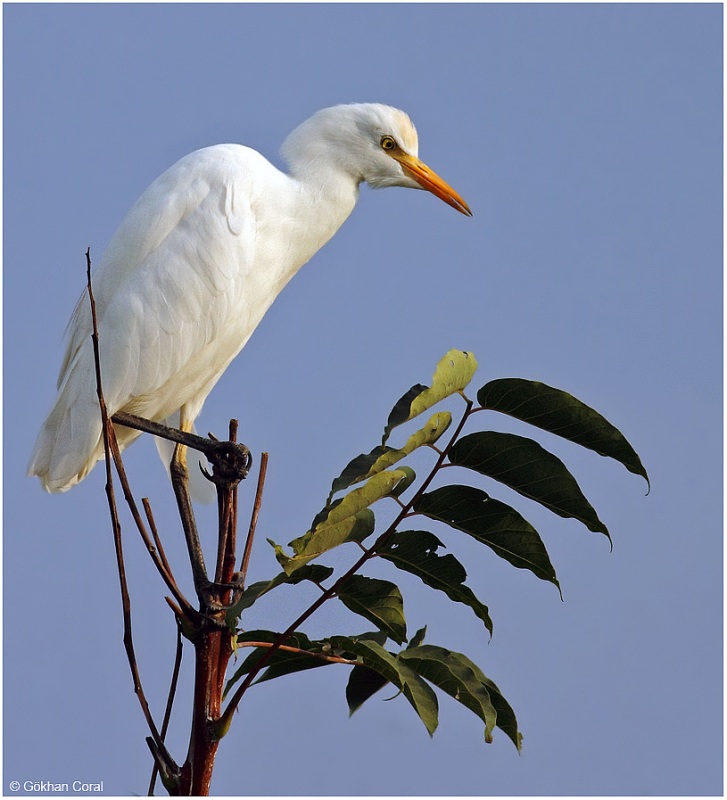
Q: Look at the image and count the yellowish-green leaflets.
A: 4